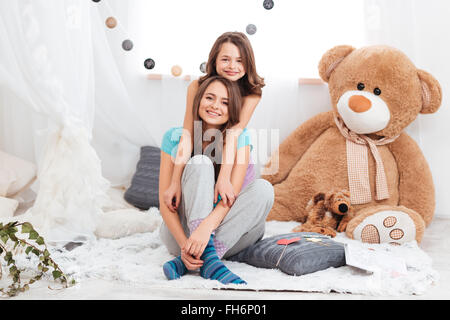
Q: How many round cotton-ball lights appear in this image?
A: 8